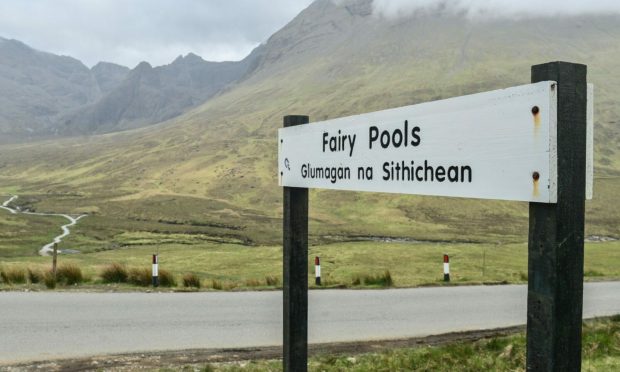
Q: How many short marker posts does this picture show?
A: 3